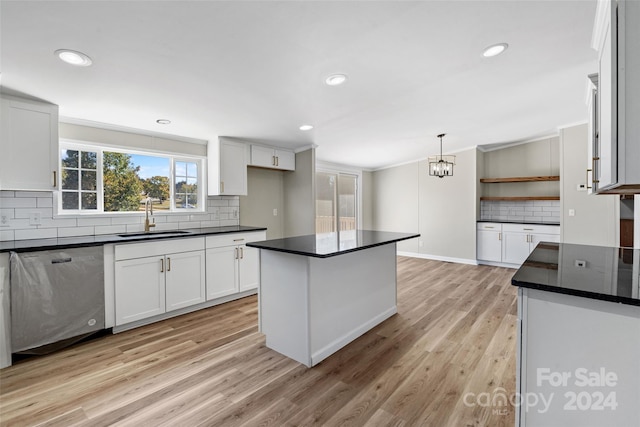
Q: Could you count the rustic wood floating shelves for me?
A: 2